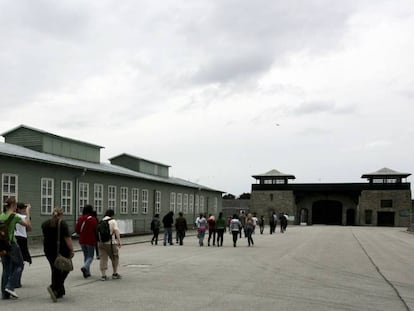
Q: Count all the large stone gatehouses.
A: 1